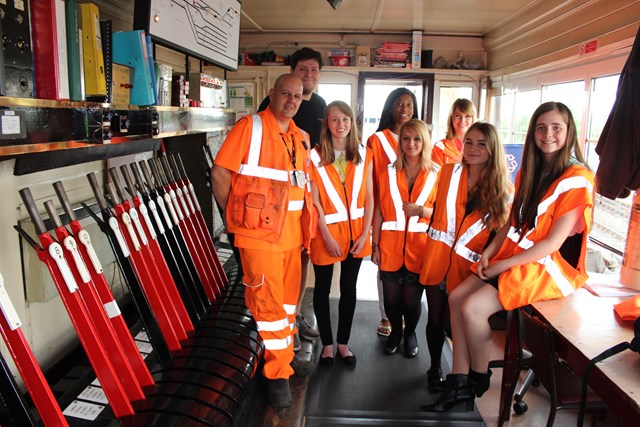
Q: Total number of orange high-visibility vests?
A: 7